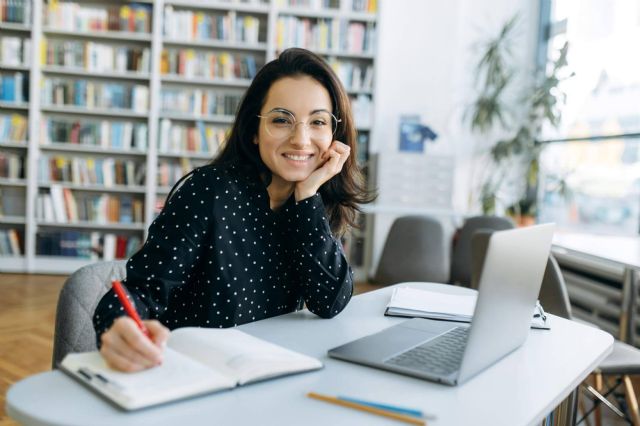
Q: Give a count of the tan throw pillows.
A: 0